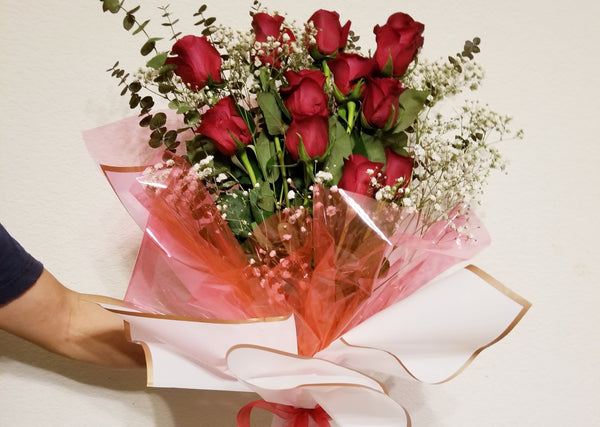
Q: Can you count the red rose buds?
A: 11